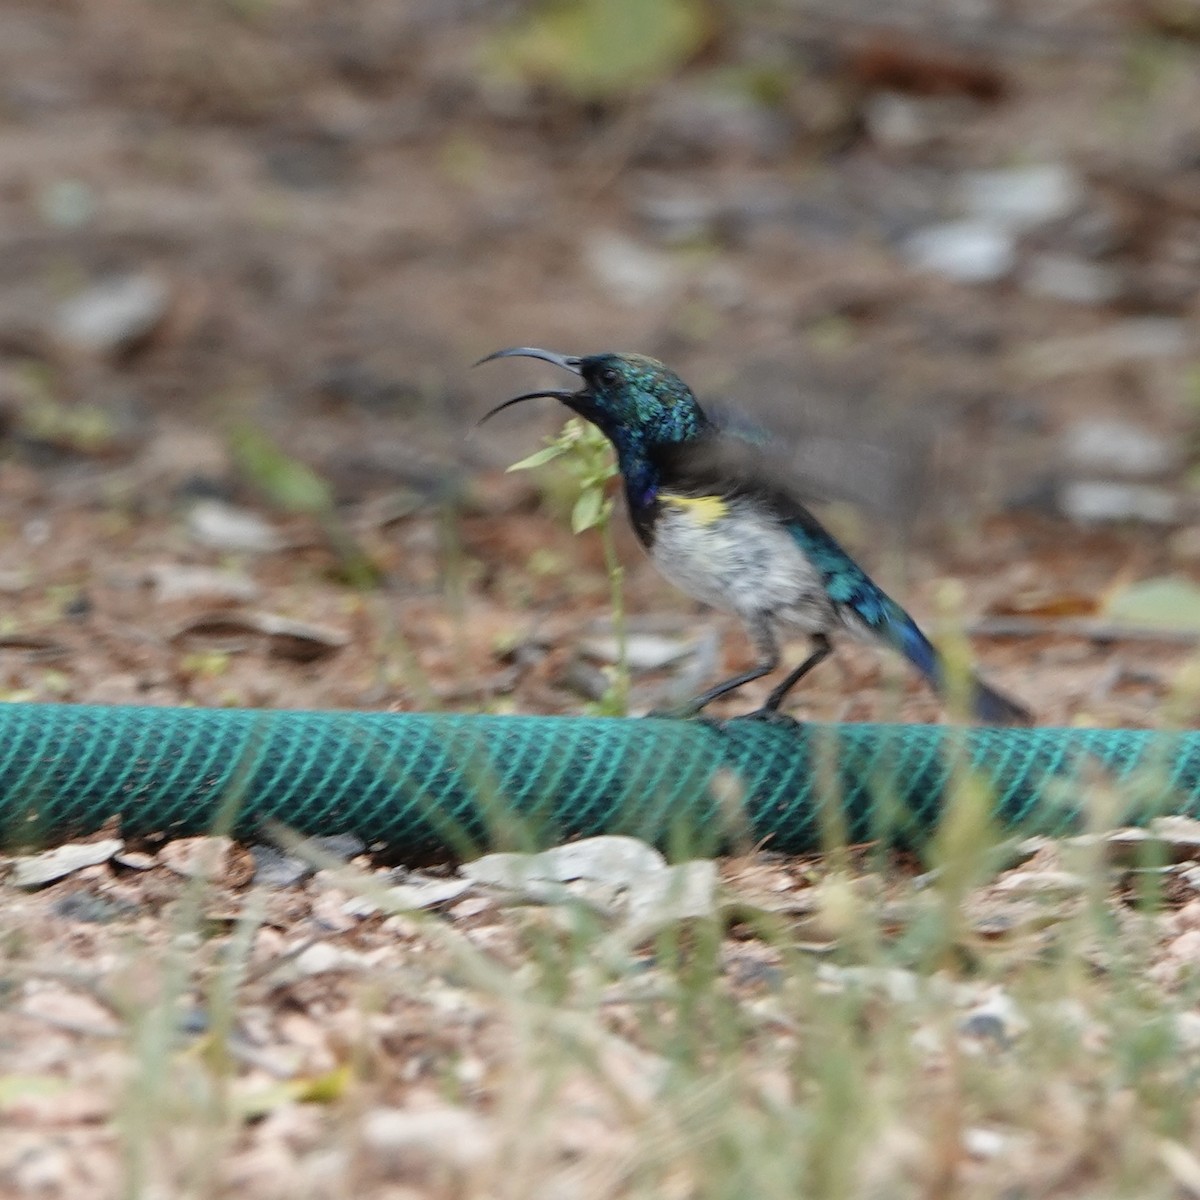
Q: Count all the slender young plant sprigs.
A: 1